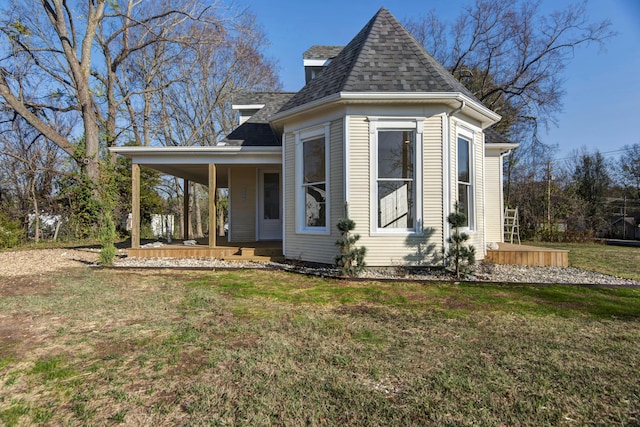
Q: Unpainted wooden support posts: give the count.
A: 3